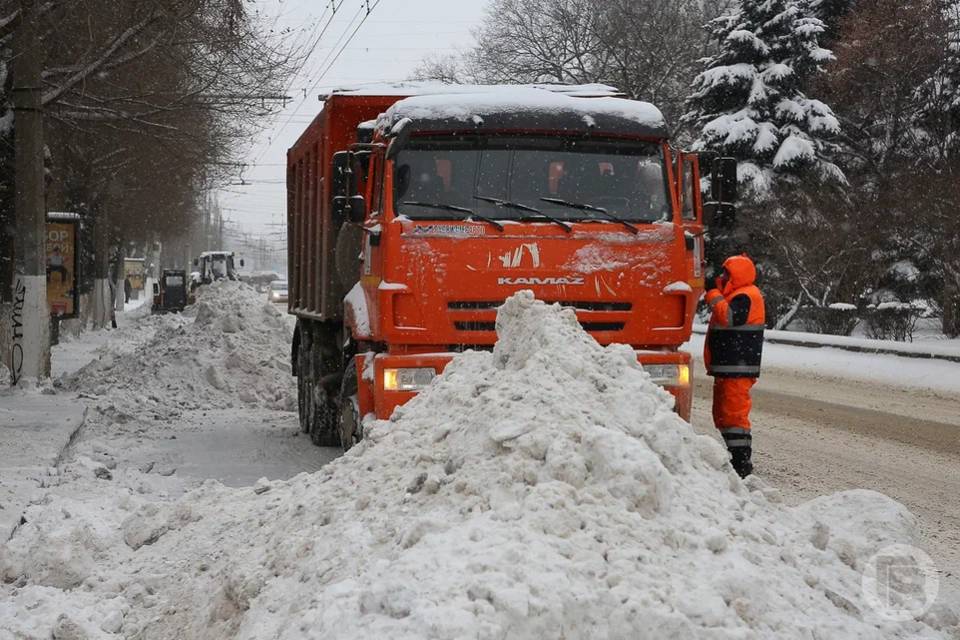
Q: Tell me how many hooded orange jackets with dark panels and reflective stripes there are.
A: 1